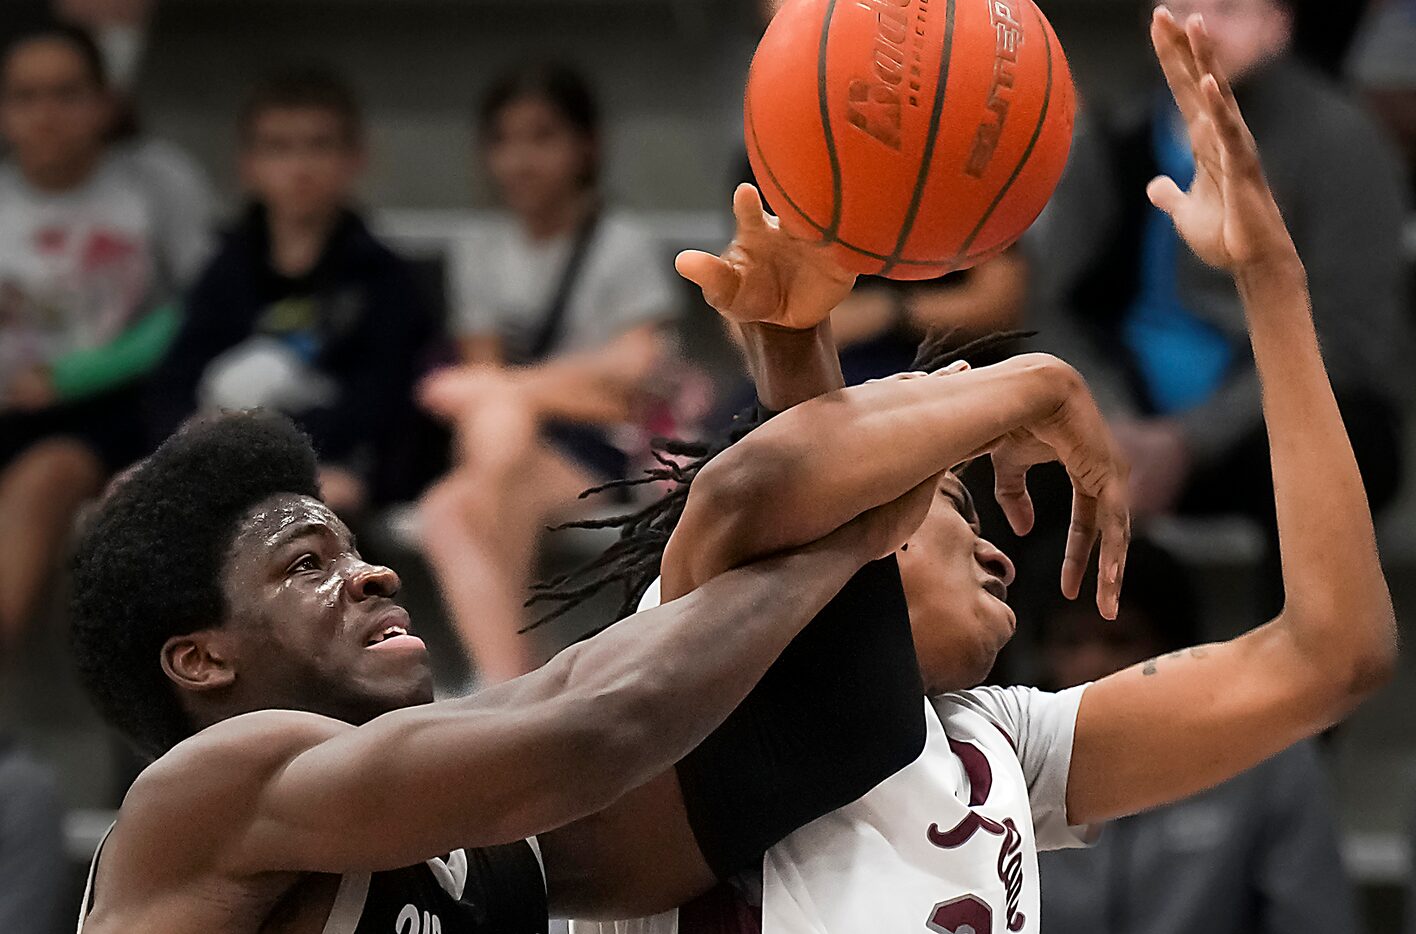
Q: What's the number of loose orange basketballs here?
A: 1